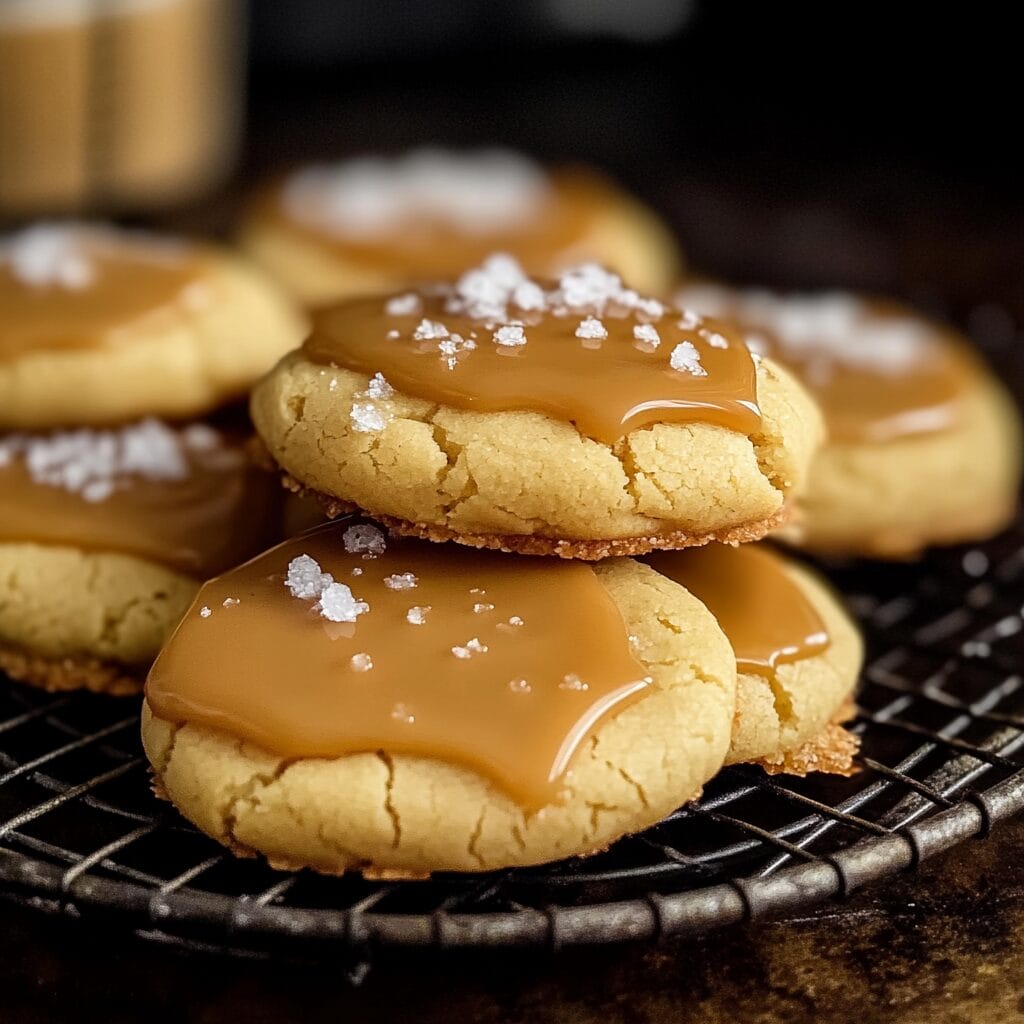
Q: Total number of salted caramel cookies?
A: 7